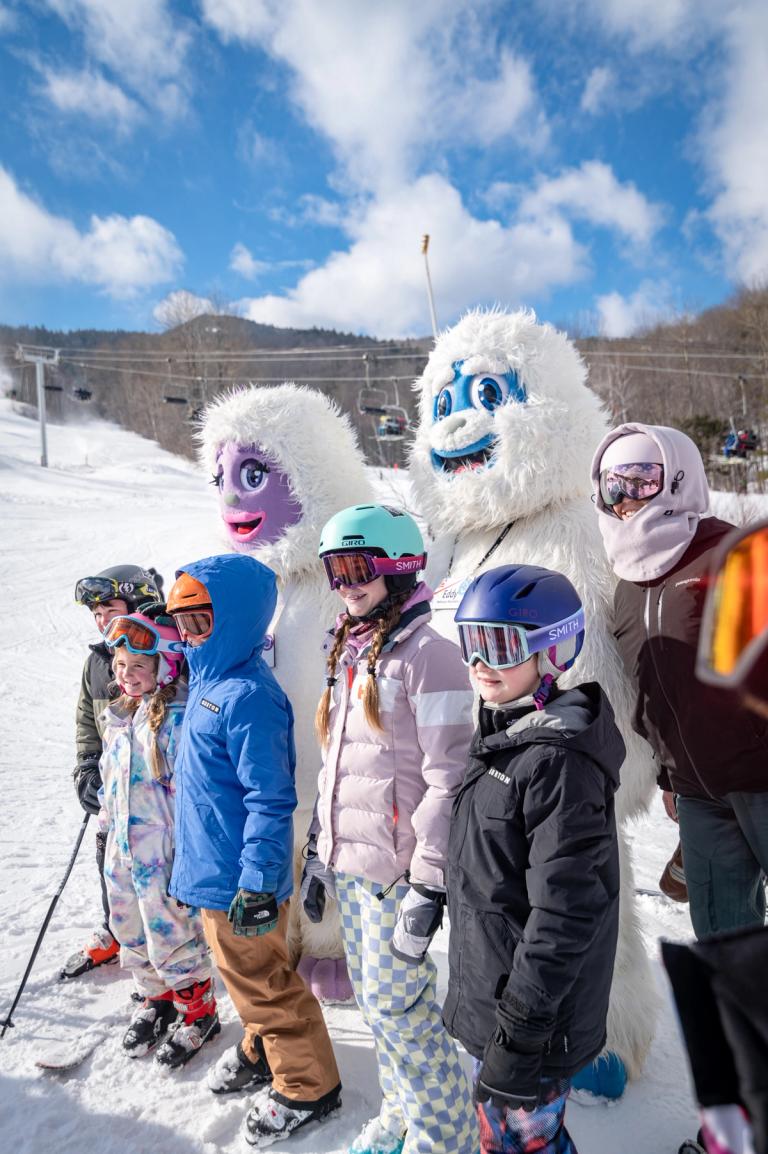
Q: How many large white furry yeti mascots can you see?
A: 2